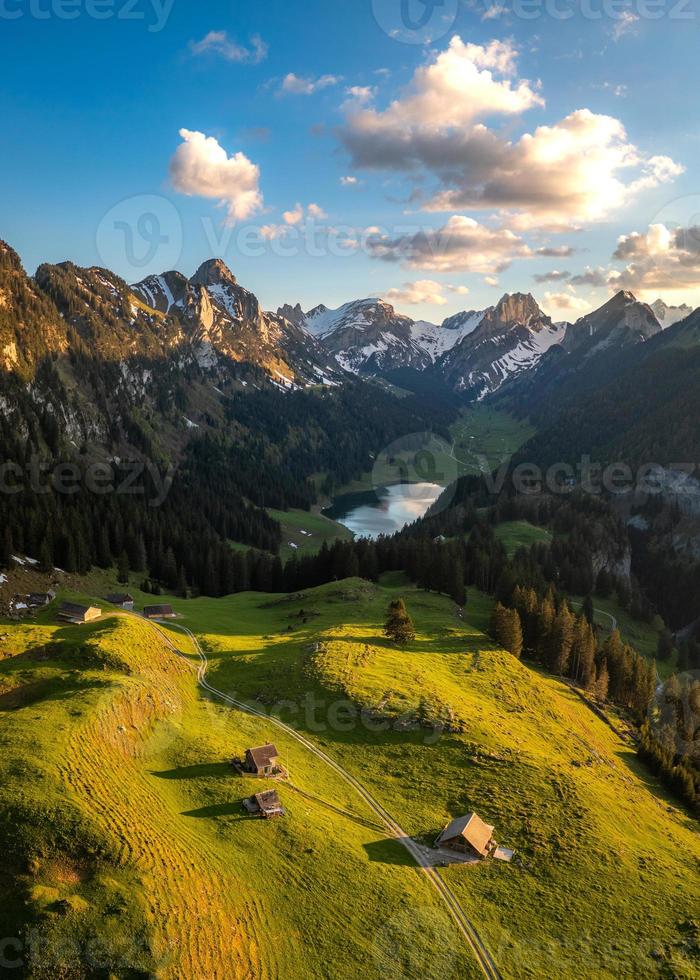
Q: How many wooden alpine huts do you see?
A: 7